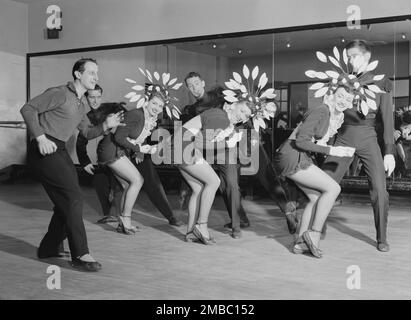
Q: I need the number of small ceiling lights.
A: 5